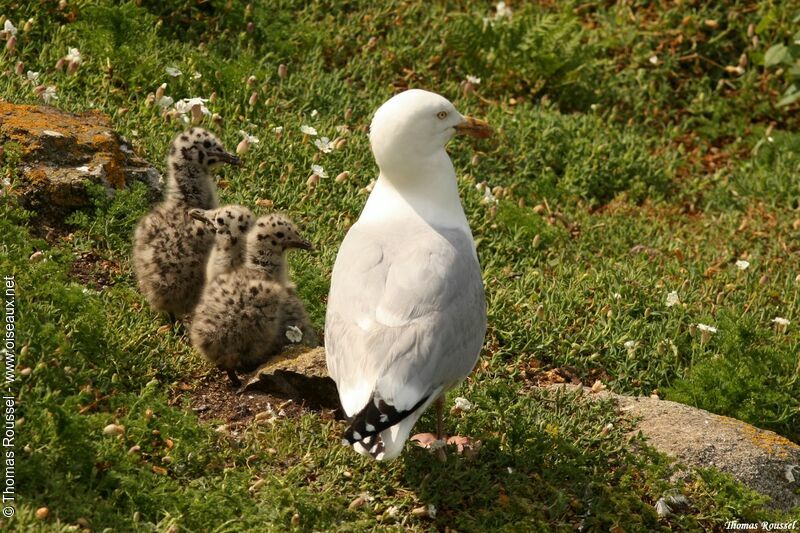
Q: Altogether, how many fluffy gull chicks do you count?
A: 3